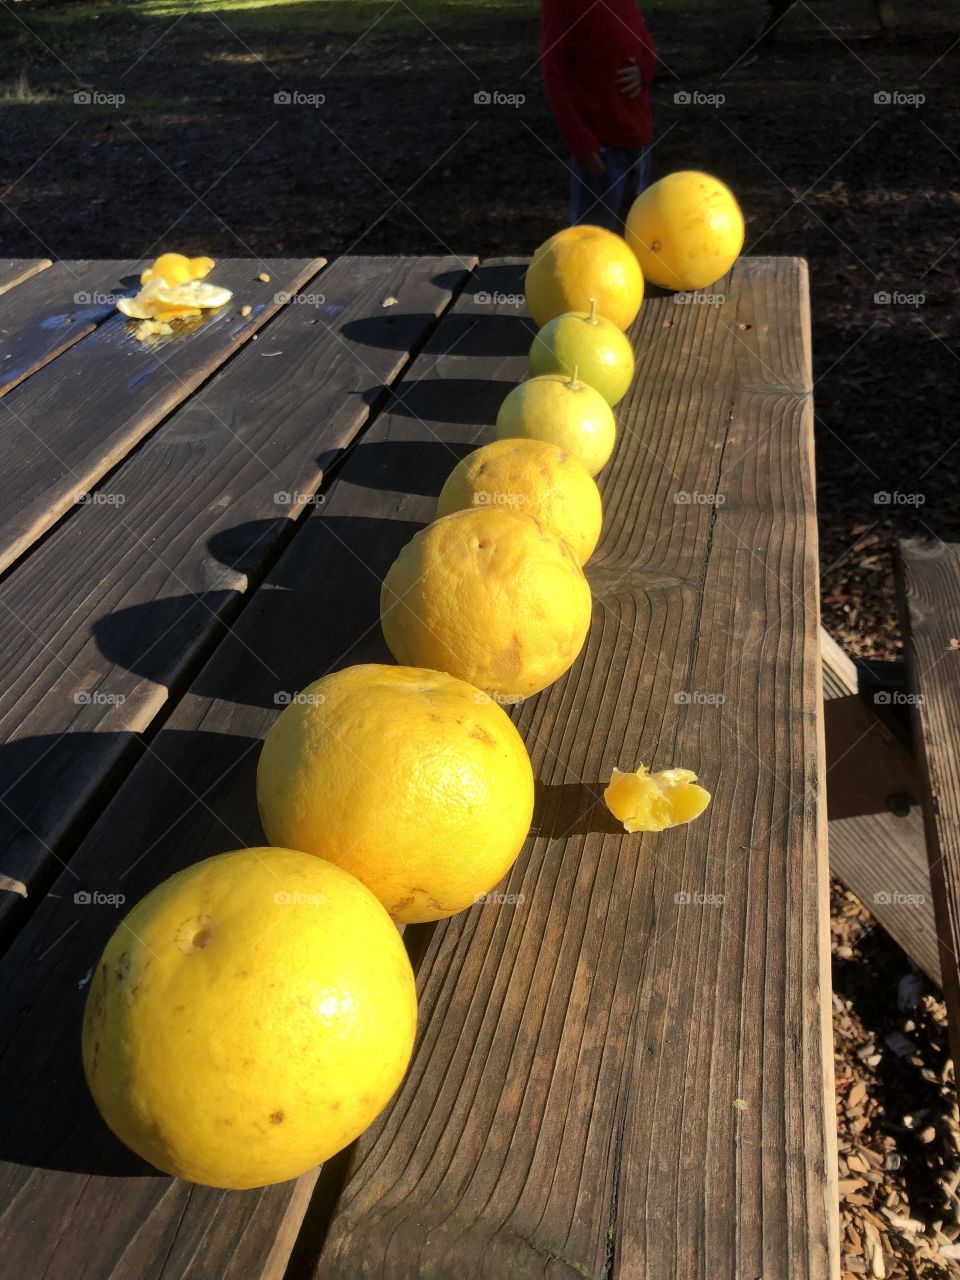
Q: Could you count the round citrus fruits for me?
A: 8